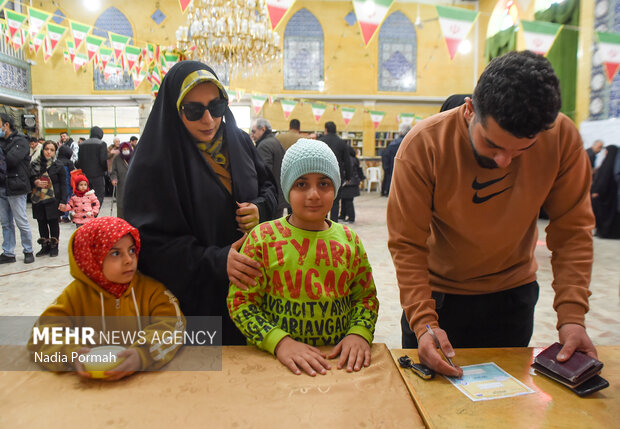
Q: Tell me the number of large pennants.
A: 6